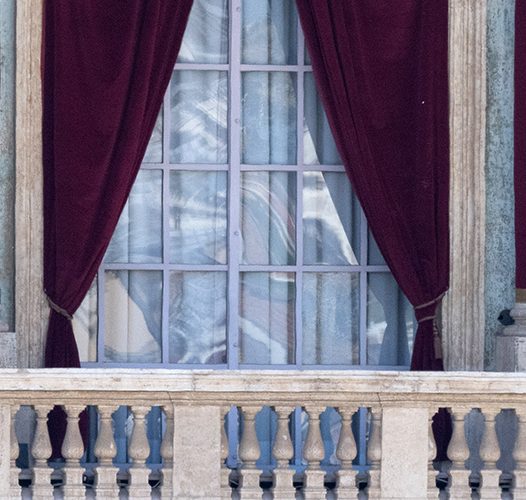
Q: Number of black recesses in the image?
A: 13